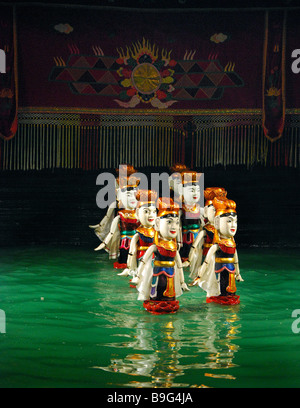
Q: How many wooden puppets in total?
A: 8